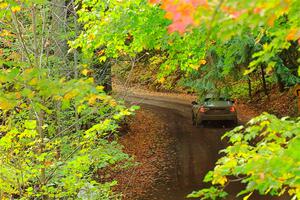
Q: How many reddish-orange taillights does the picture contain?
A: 2